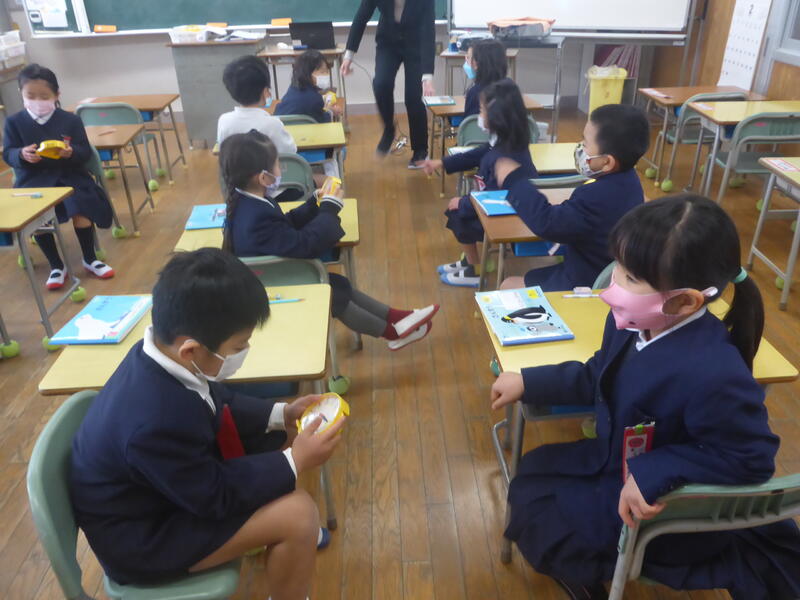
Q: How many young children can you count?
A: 9